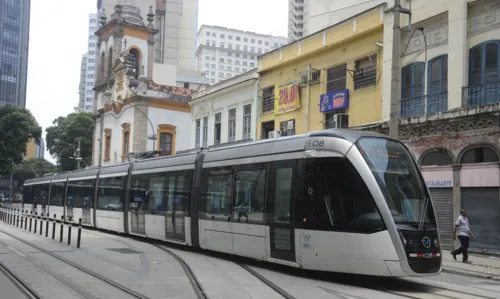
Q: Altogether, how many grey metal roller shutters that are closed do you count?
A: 2